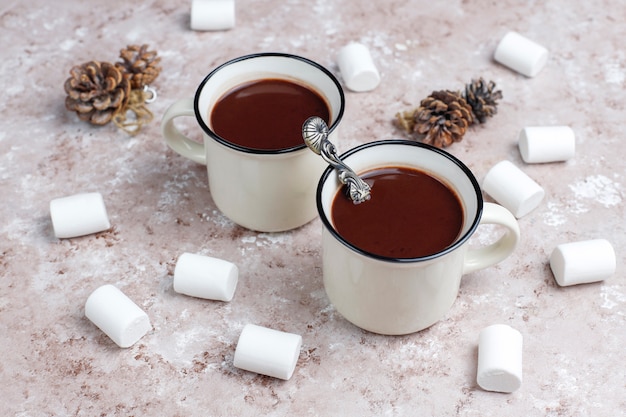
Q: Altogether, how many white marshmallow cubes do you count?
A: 11